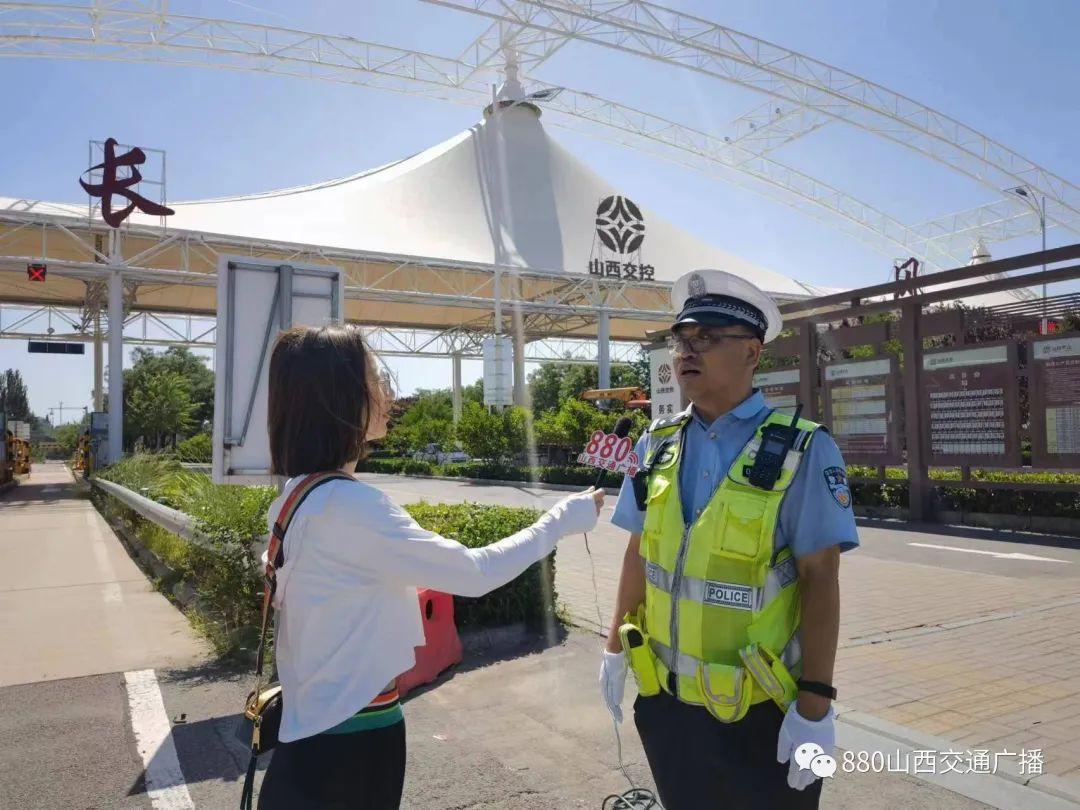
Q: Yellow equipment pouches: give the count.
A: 3